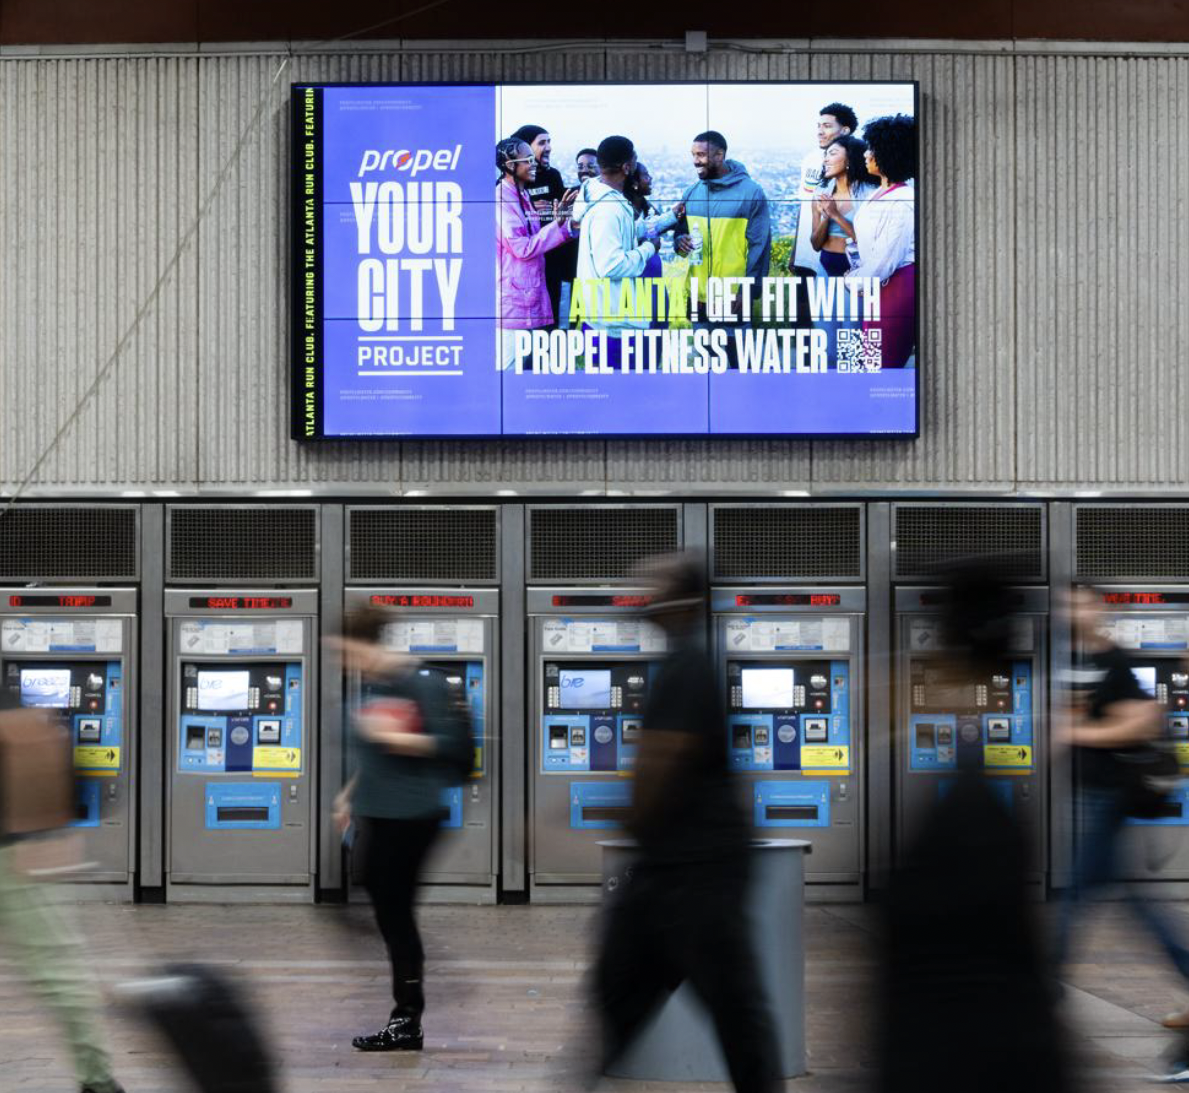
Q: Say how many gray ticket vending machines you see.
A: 7